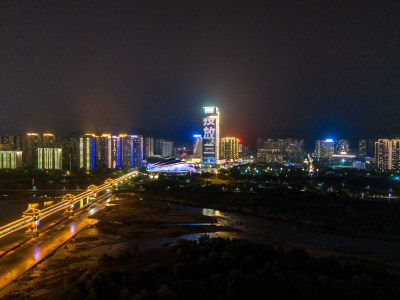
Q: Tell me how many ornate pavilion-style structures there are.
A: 4